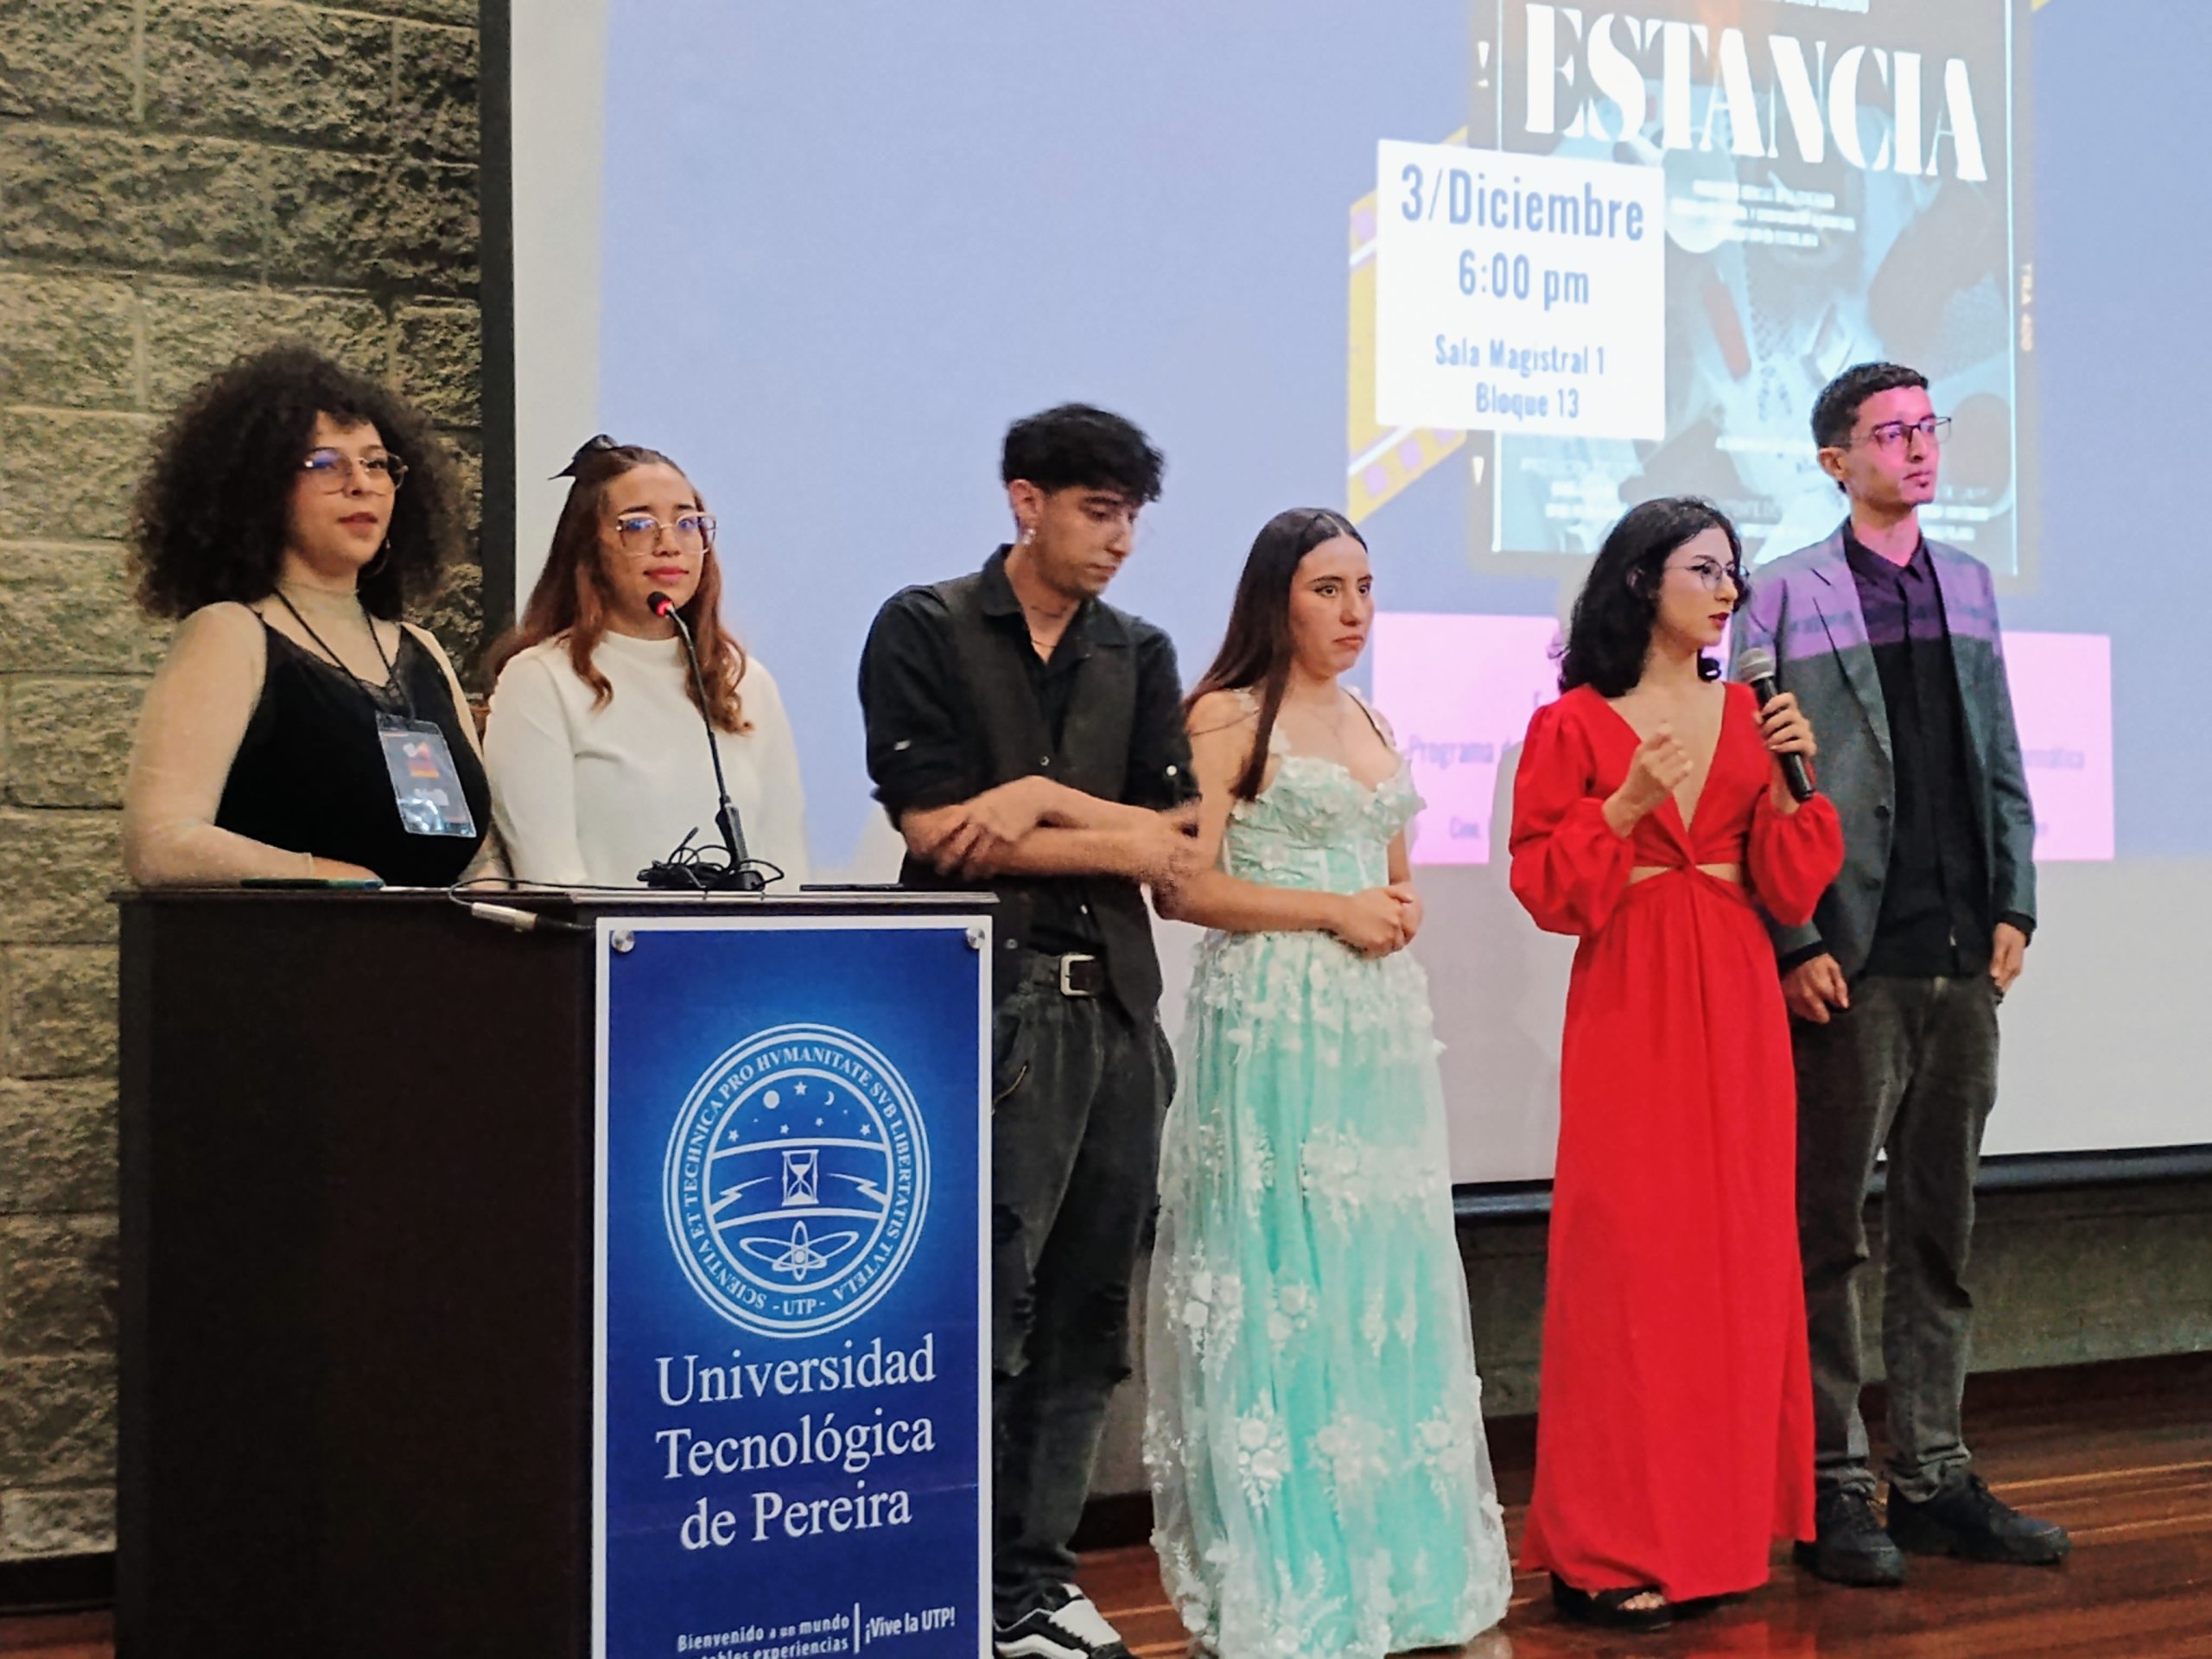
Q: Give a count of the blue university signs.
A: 1